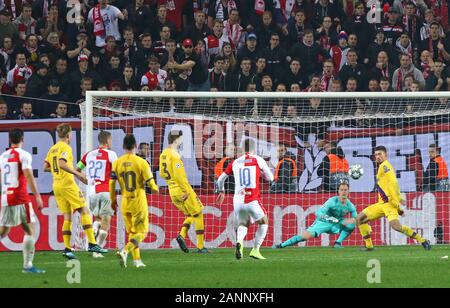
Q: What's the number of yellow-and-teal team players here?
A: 5